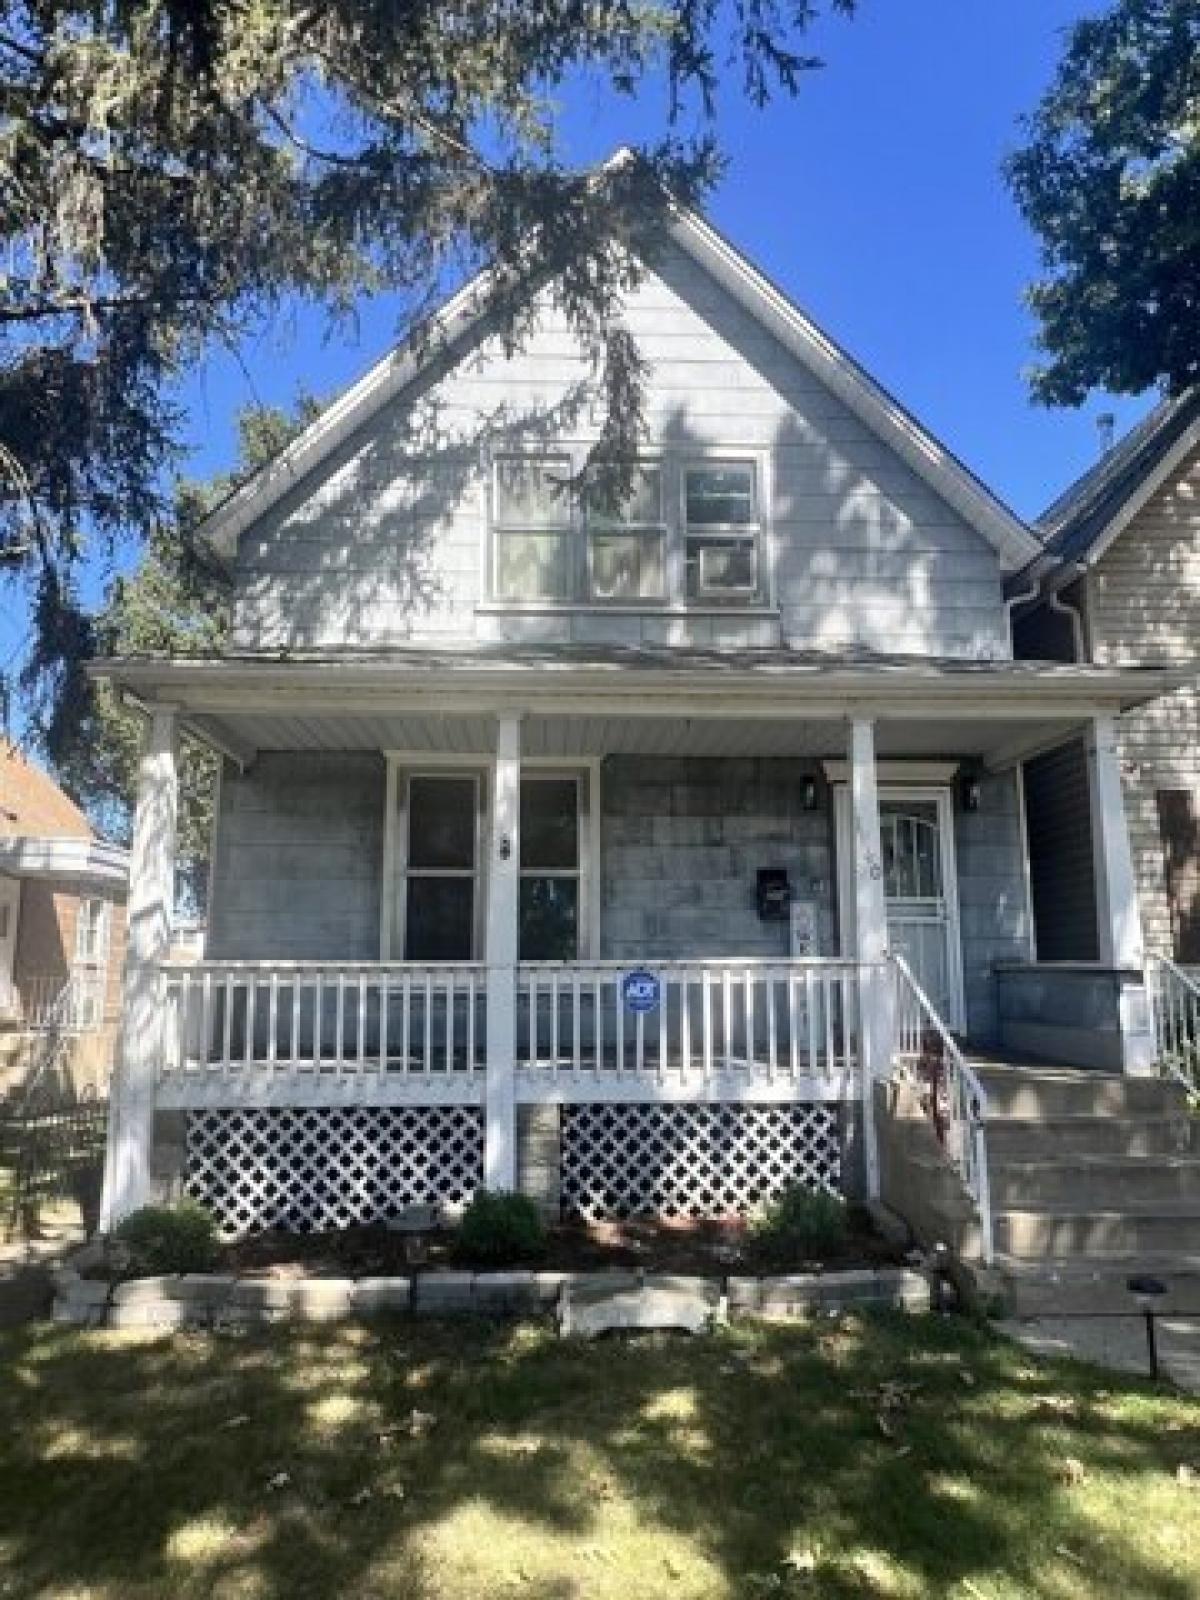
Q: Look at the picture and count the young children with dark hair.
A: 0